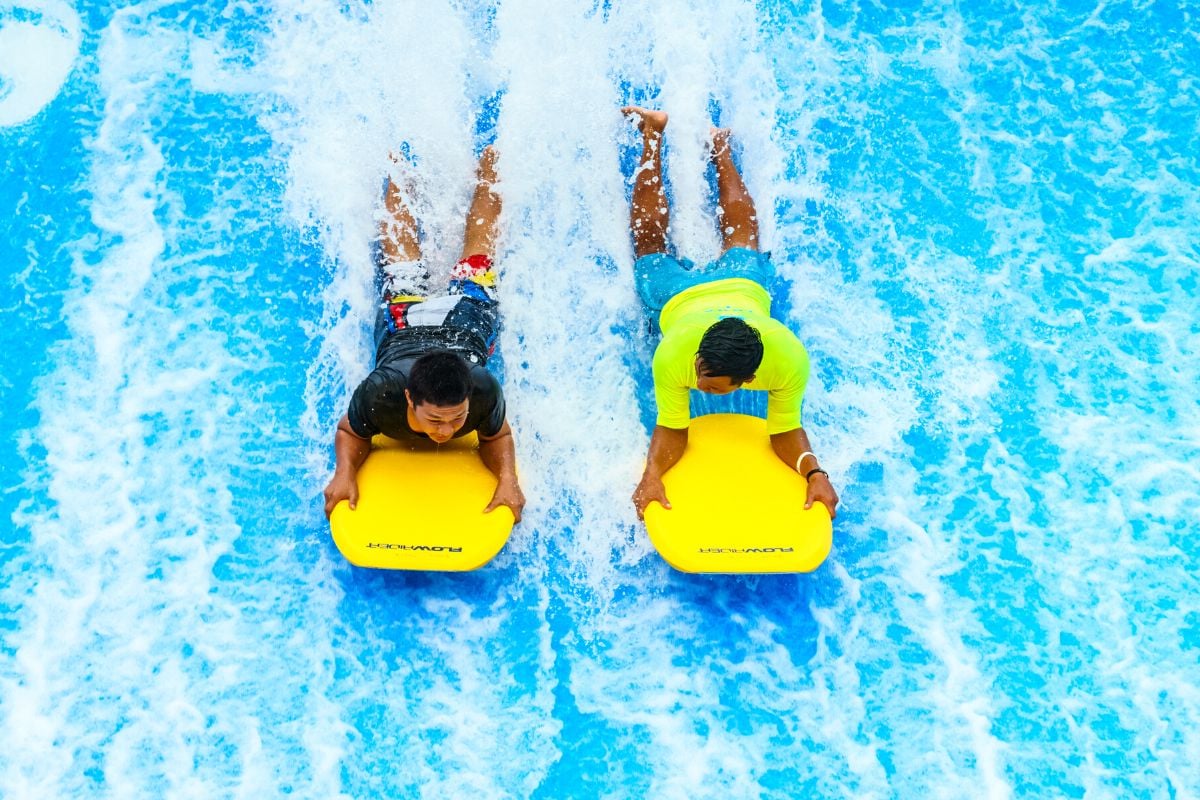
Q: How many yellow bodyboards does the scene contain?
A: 2